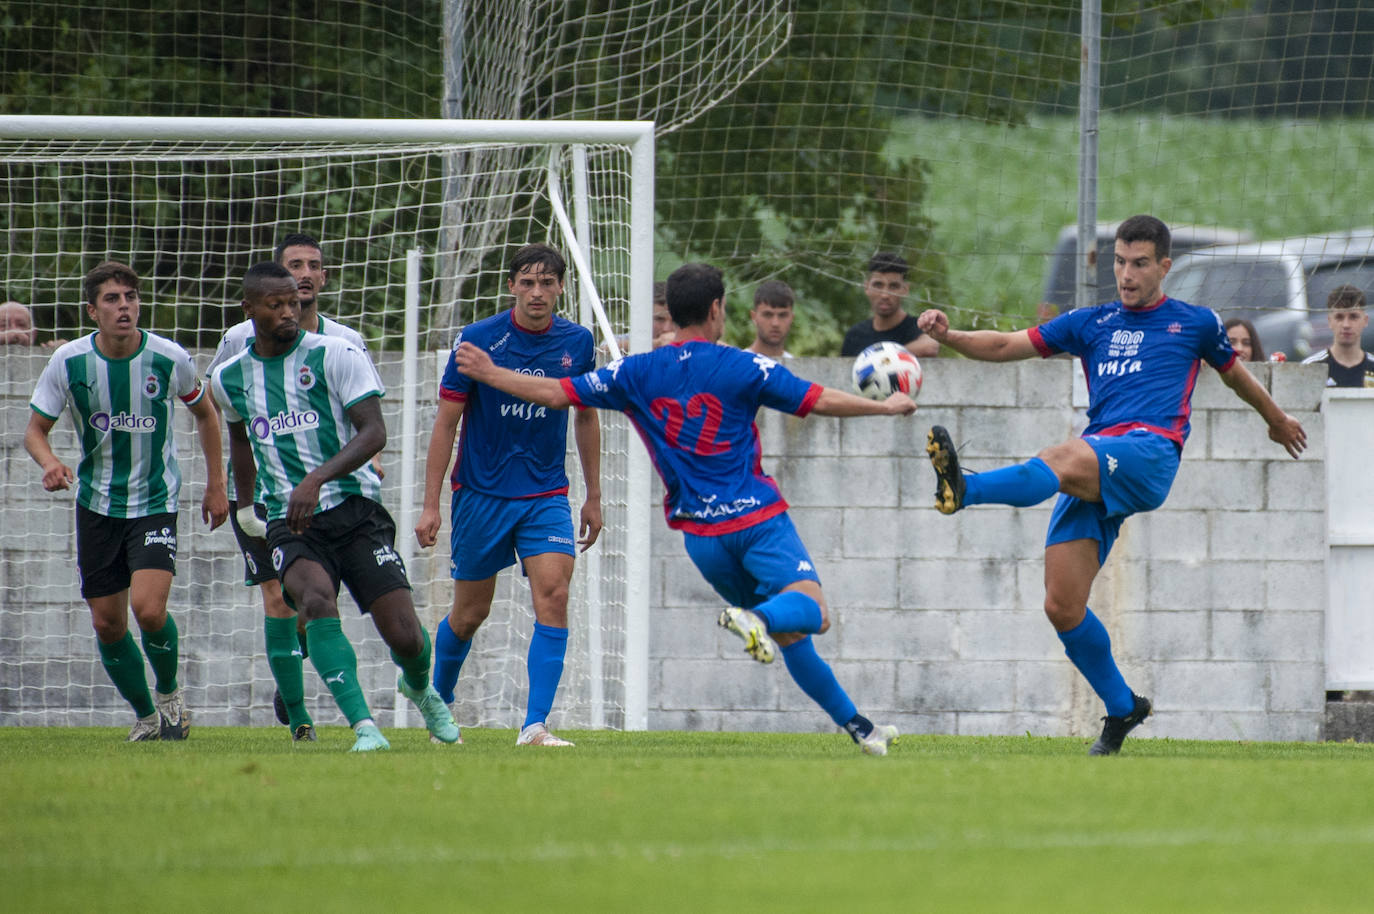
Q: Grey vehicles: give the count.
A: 2